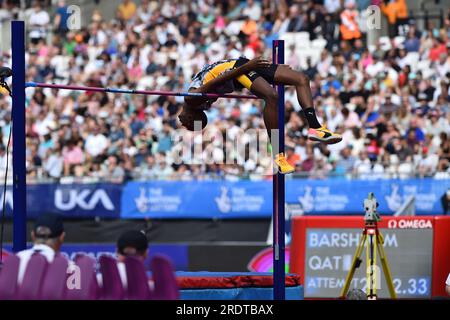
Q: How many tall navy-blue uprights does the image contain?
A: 2